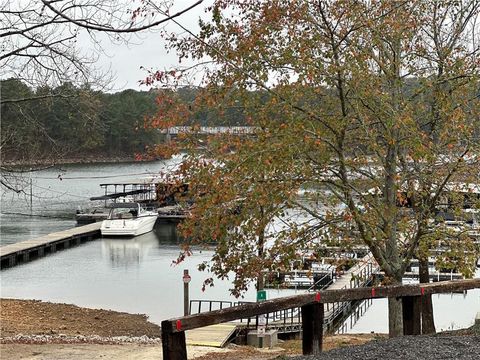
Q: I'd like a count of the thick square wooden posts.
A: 3